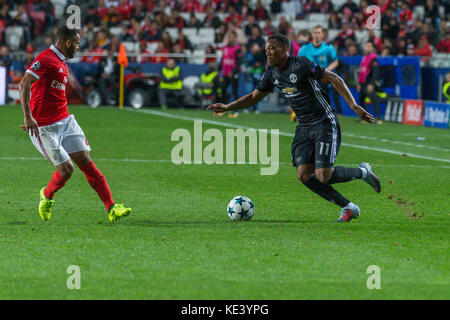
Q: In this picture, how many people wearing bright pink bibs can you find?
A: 3